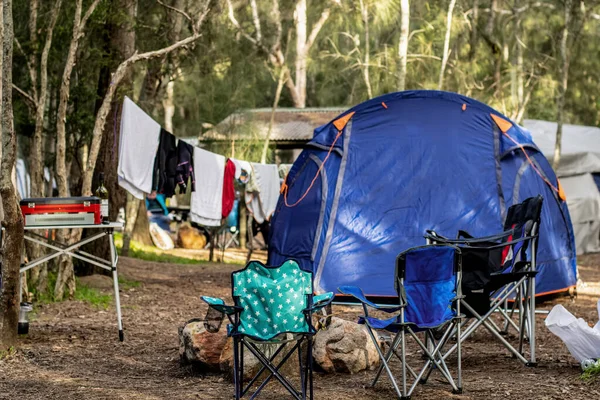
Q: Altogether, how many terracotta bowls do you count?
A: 0